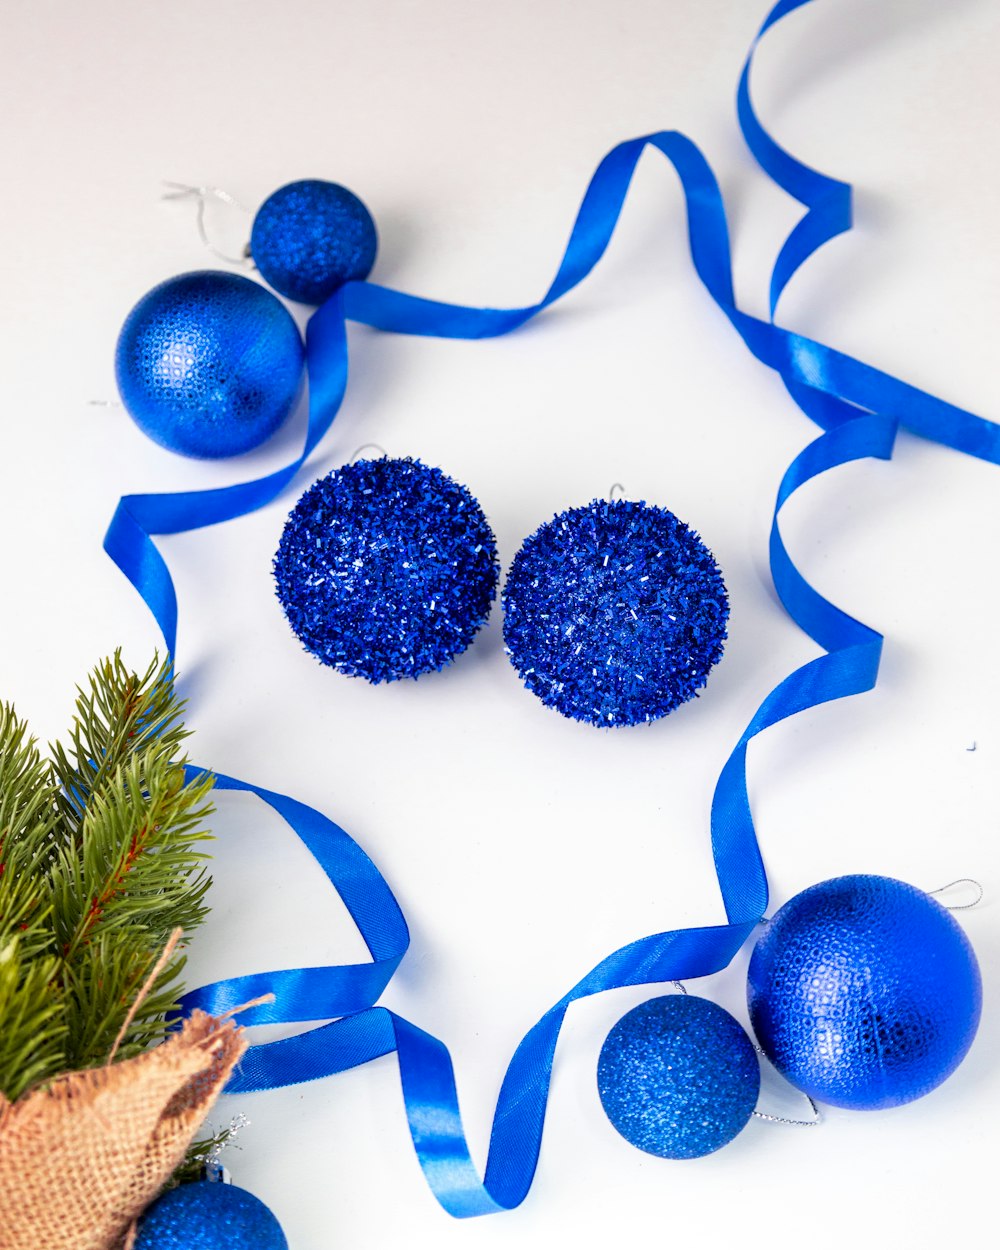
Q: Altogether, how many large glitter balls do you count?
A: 2